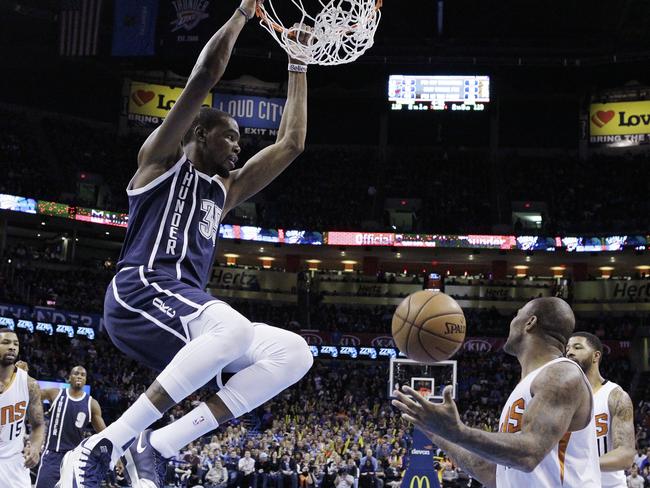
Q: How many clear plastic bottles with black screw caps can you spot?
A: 0